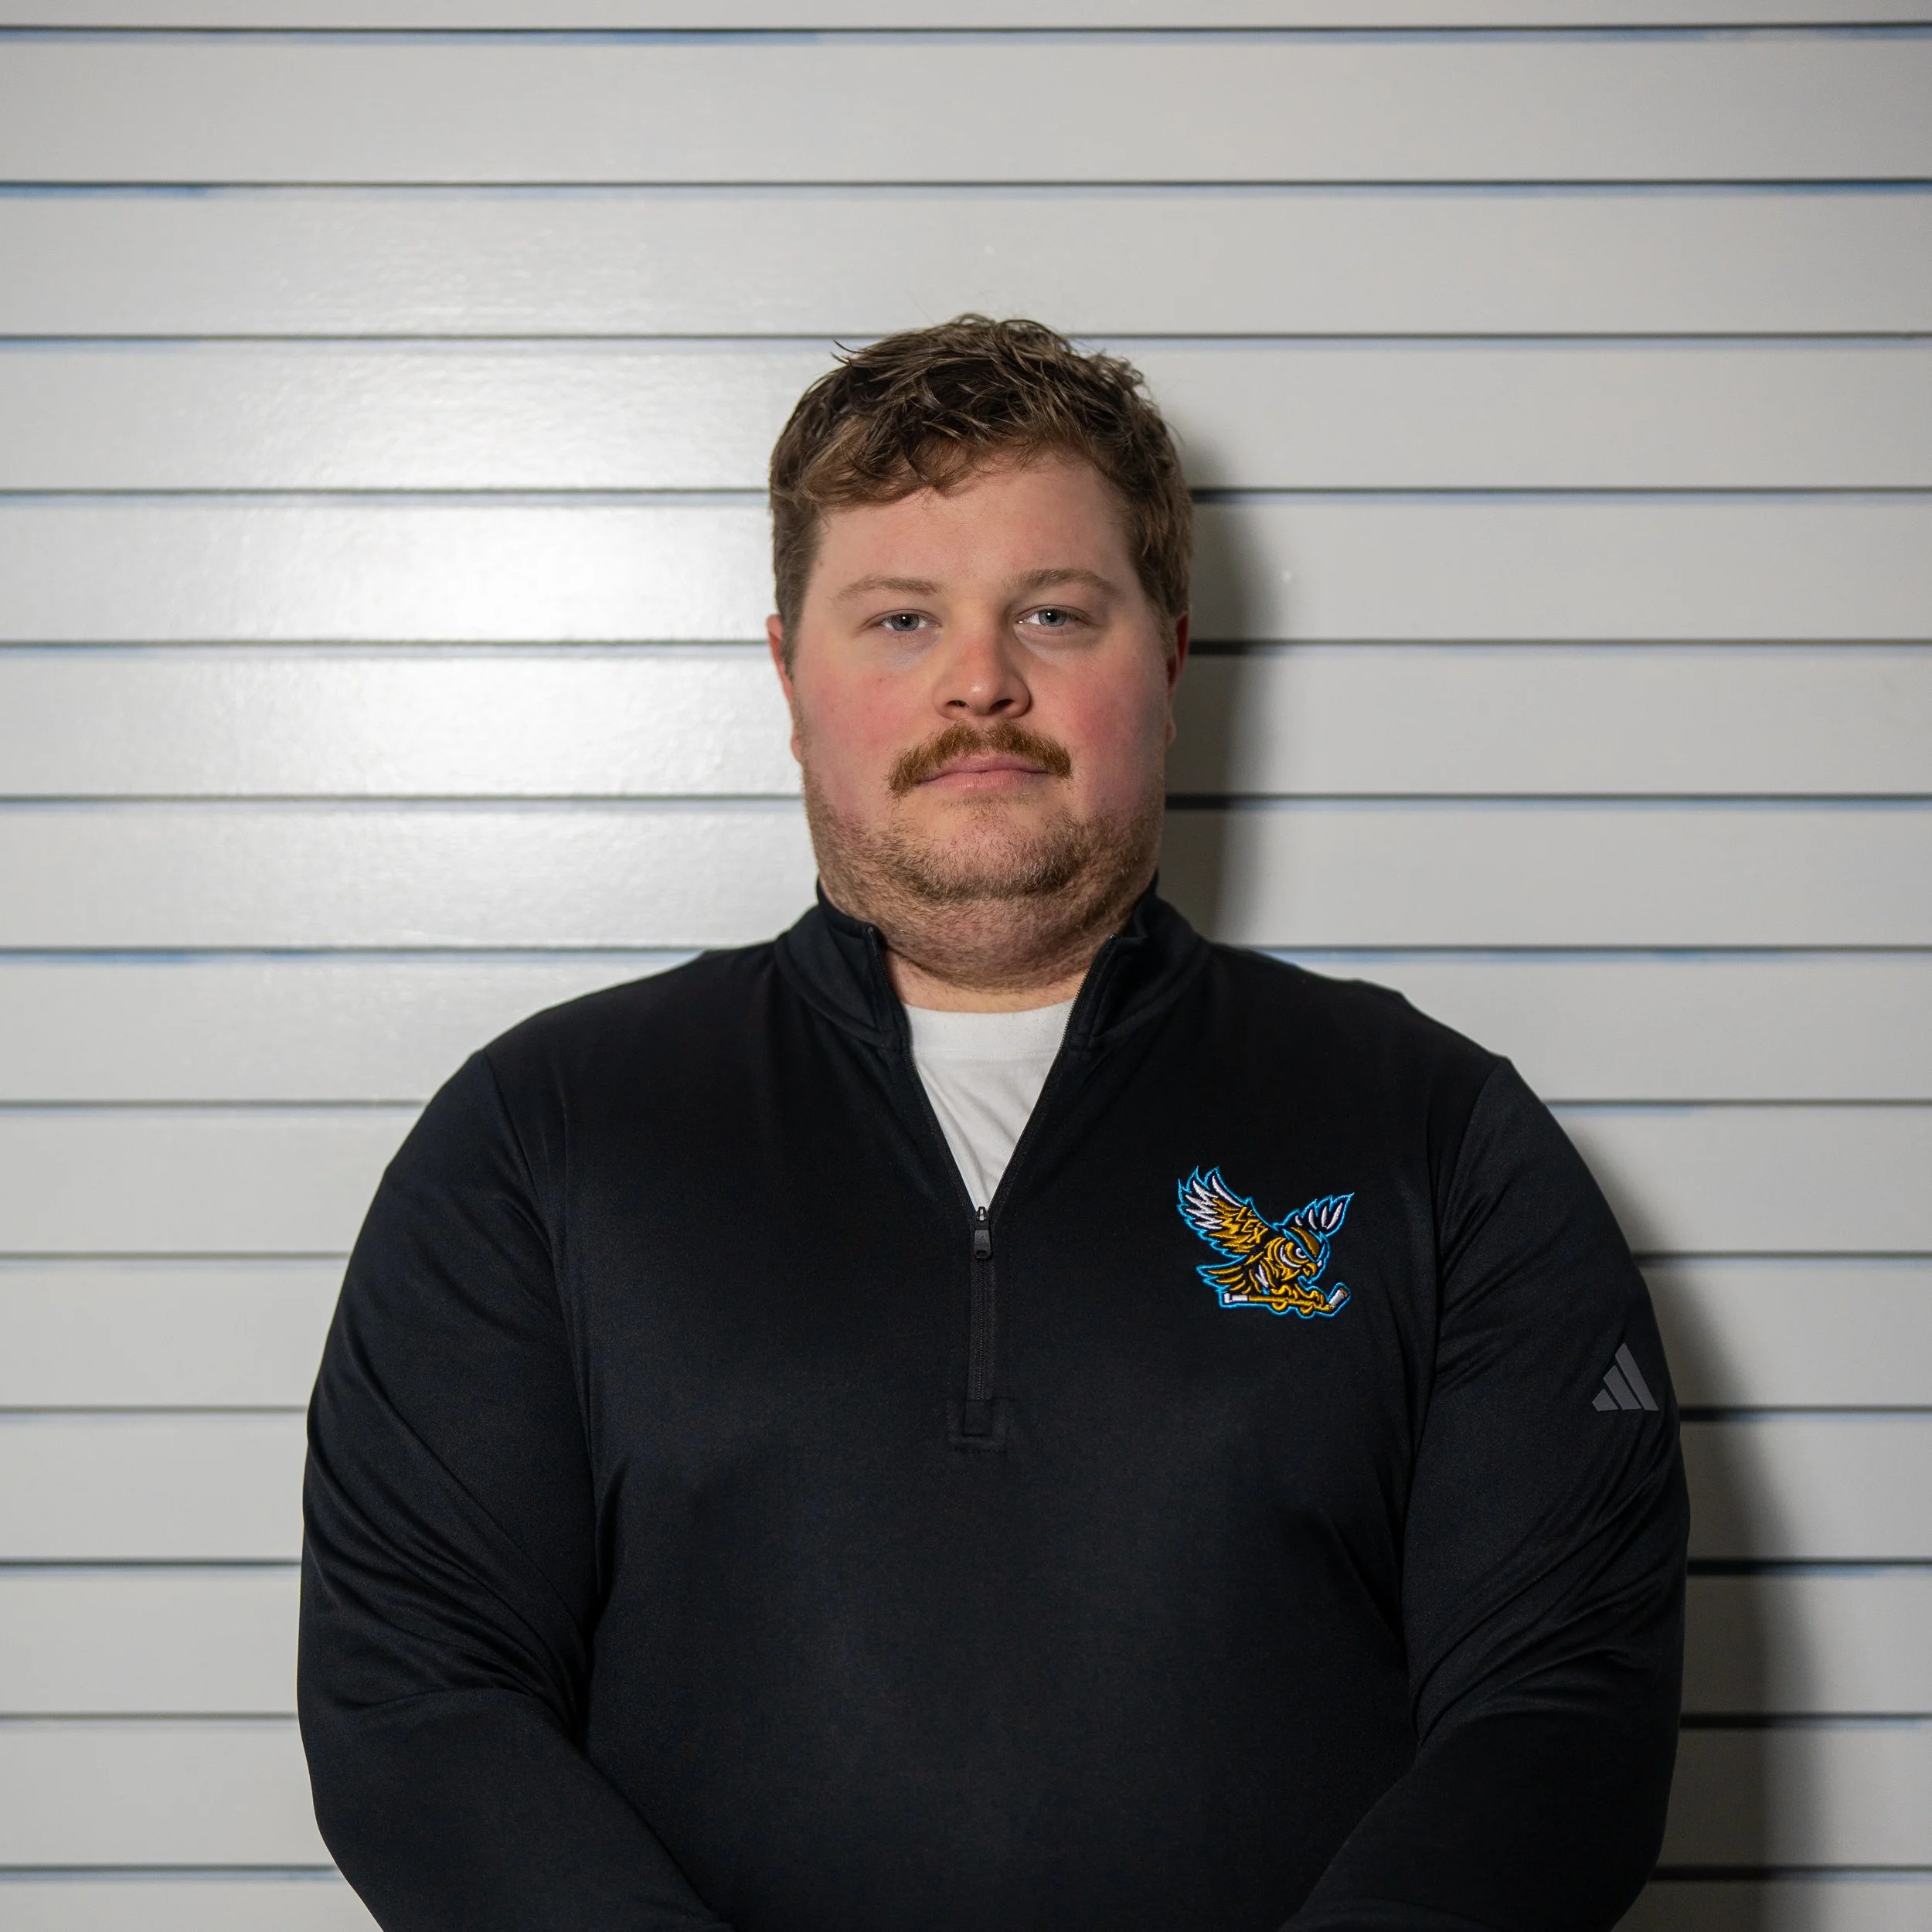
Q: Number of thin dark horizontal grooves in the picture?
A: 13